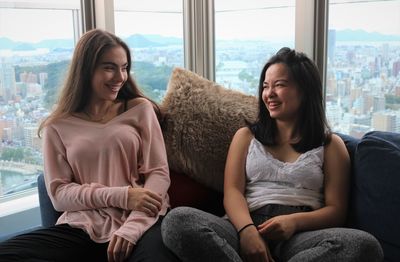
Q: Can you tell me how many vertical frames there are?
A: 3